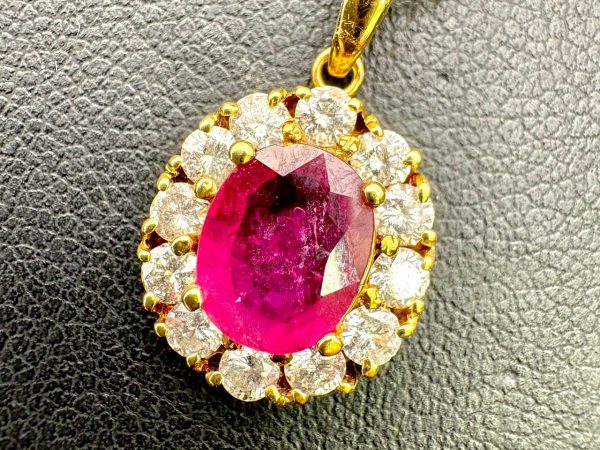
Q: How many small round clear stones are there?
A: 12